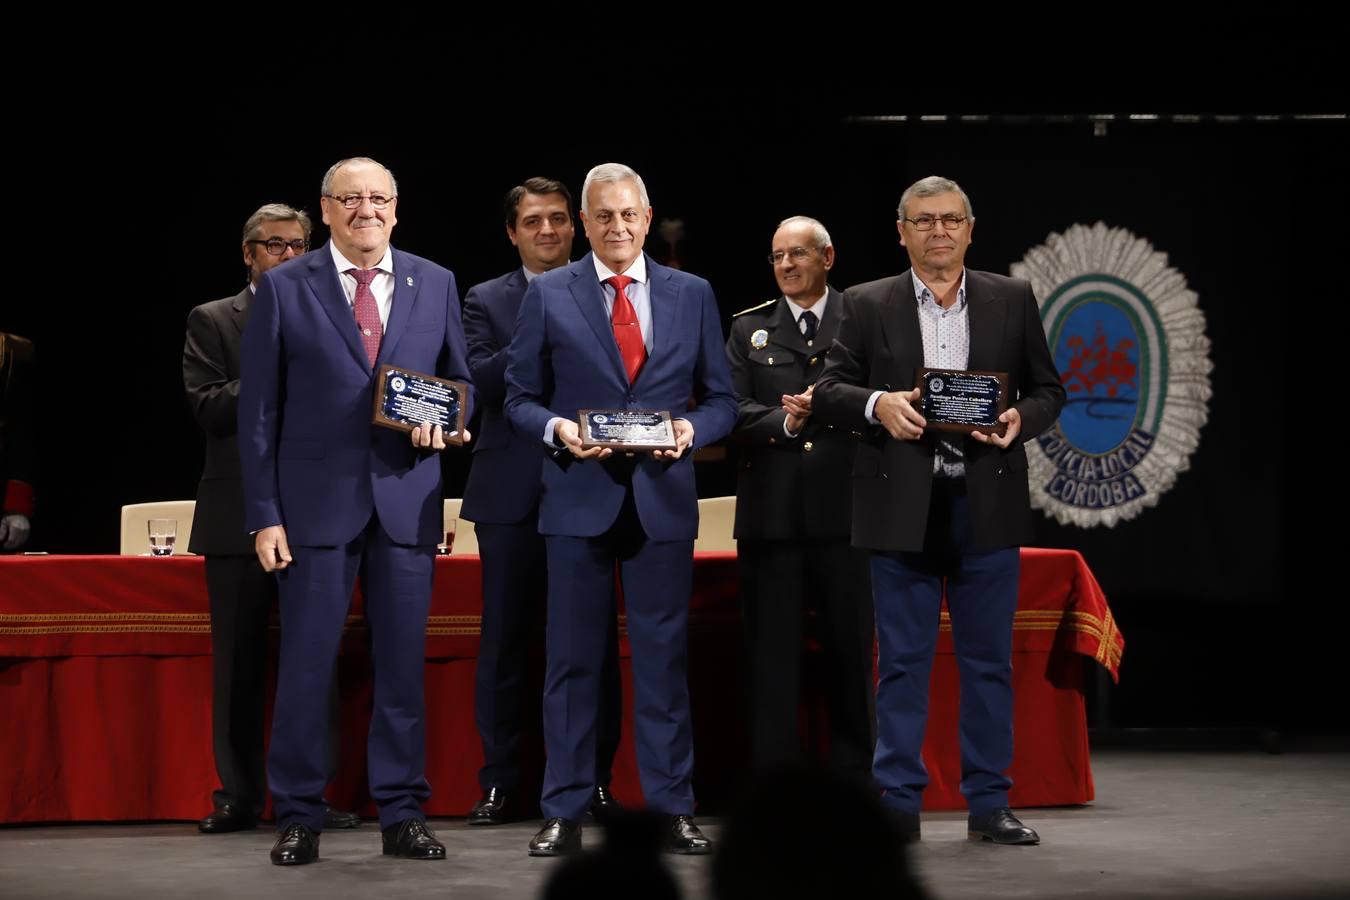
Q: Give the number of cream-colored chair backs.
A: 3